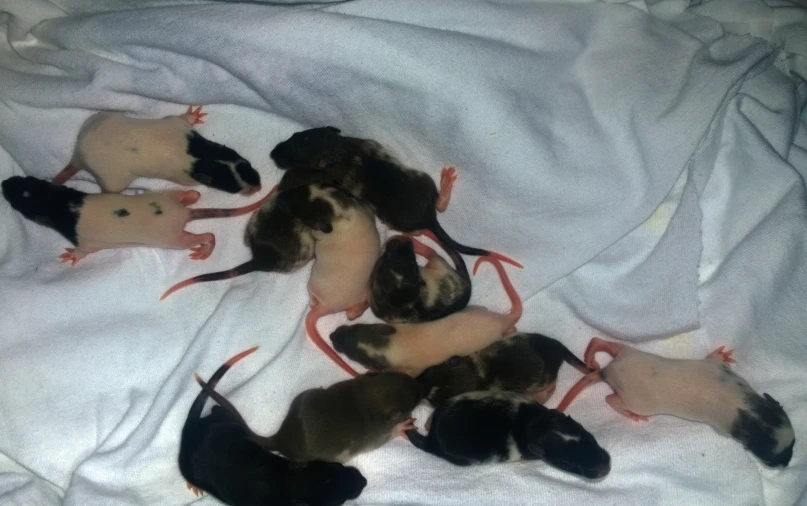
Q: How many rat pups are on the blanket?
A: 12